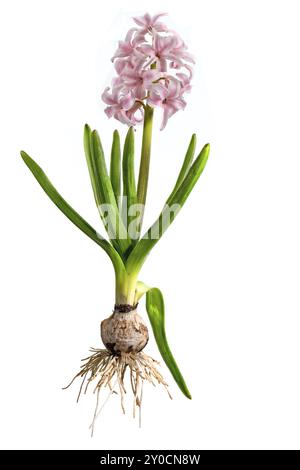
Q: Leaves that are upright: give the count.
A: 7